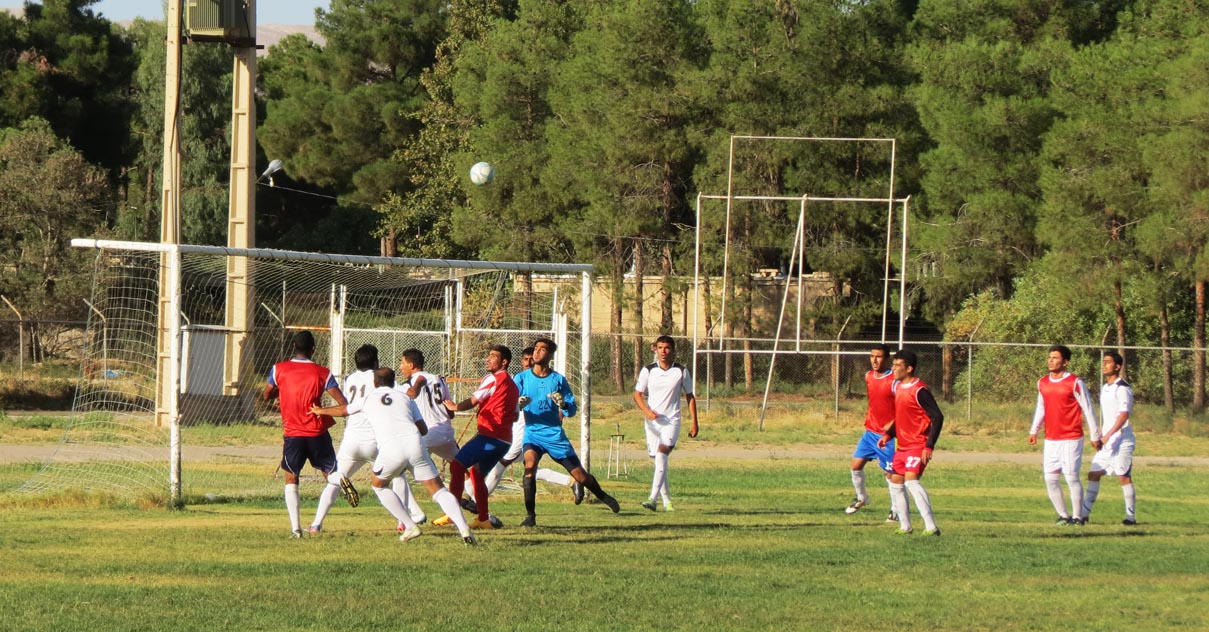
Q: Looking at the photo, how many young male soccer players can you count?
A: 12